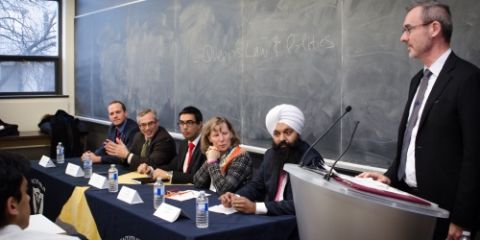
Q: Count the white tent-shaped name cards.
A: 5